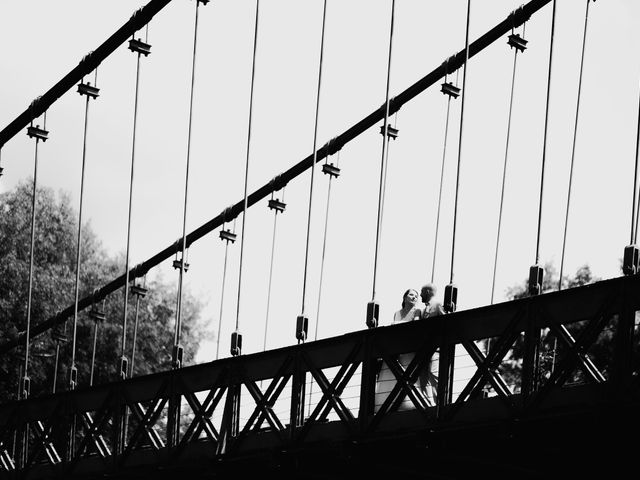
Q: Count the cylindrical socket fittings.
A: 10